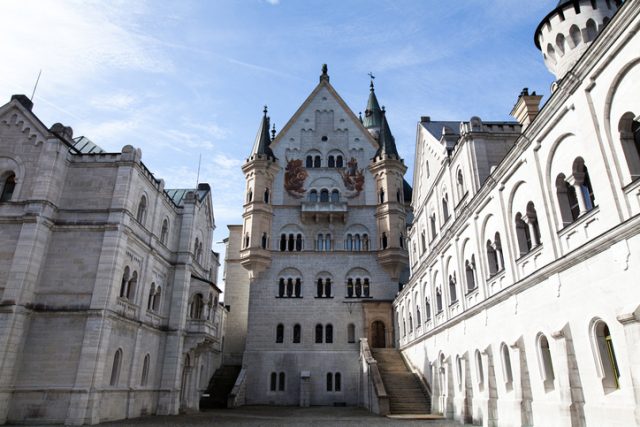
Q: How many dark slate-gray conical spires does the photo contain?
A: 3